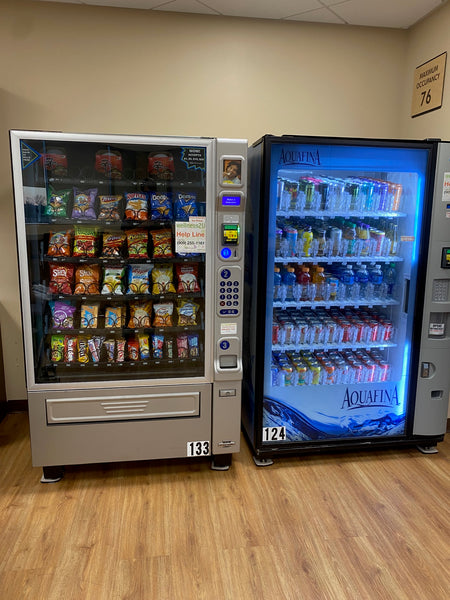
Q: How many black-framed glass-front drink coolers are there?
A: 1